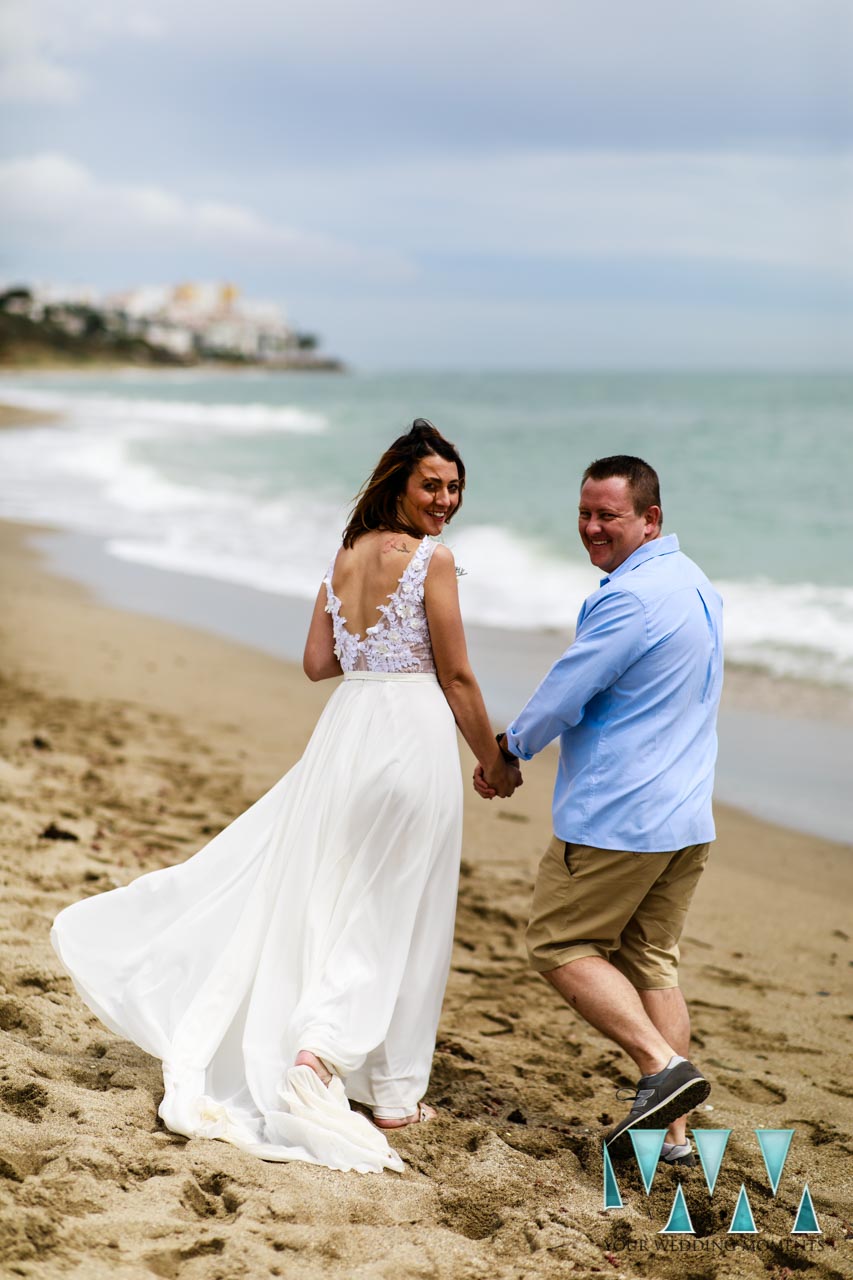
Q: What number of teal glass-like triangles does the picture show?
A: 7